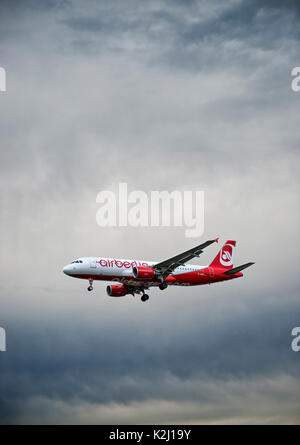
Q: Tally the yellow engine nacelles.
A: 0